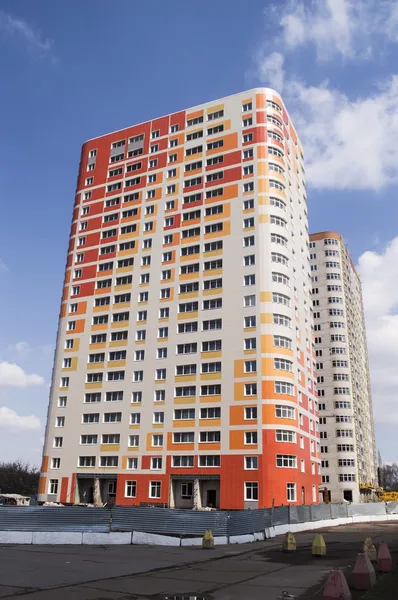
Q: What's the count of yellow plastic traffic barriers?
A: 4